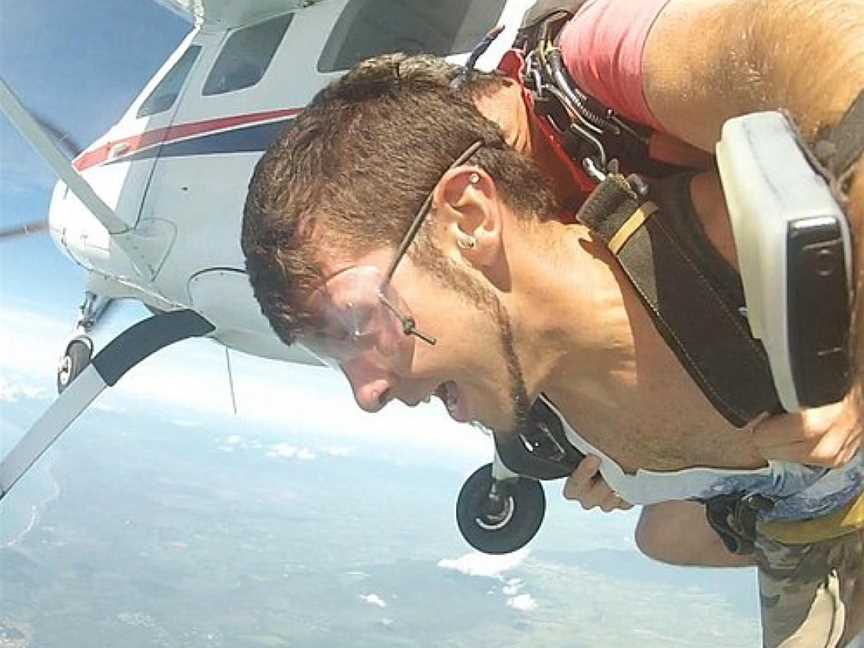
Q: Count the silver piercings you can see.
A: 2